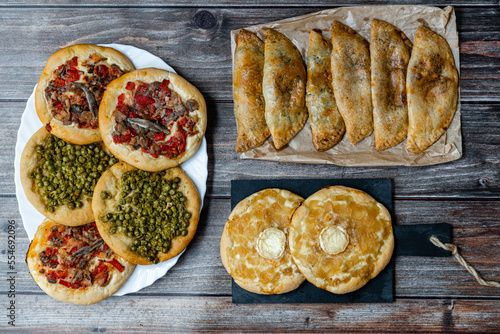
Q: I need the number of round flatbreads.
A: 7